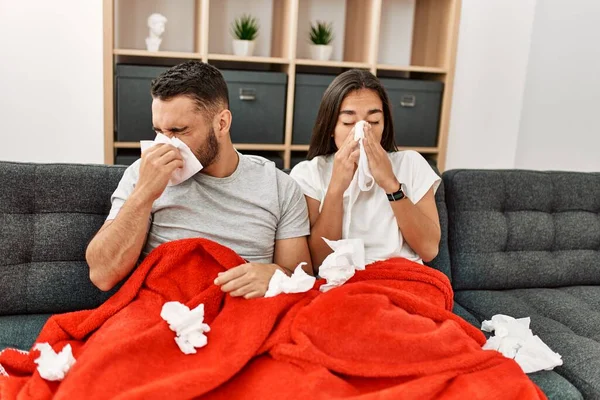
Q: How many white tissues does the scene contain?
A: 7